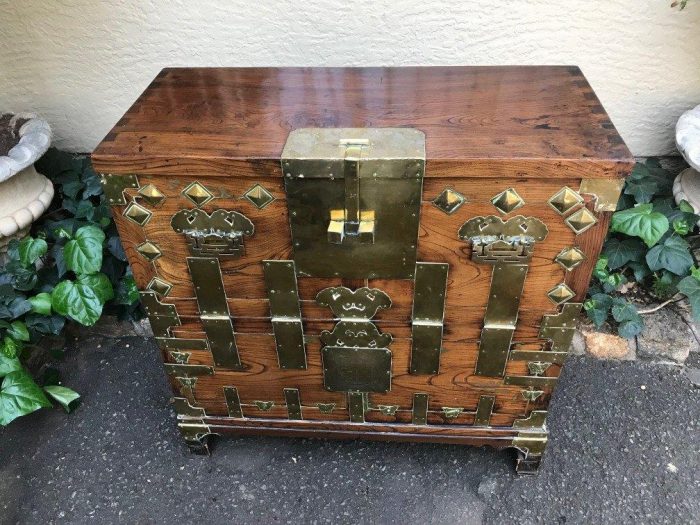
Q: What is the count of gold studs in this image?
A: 12